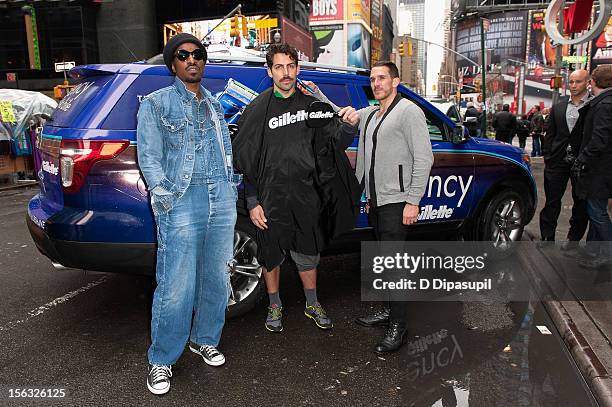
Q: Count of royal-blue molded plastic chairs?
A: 0